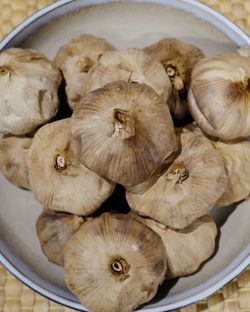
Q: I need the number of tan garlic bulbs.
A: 13